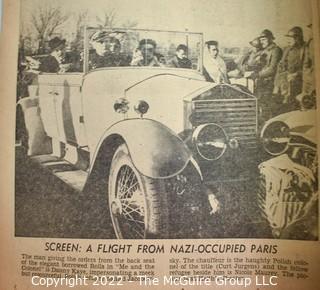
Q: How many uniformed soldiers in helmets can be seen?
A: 3